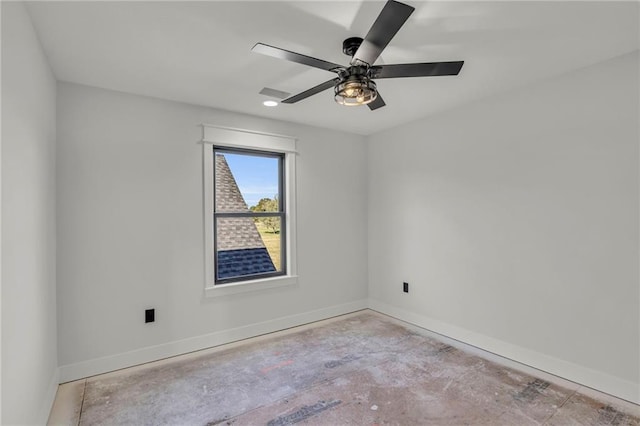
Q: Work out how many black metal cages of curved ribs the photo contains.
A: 1